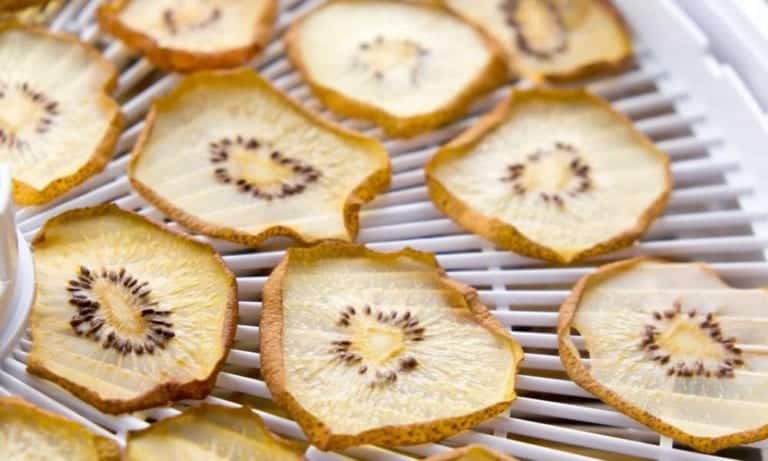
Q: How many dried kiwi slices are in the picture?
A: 13